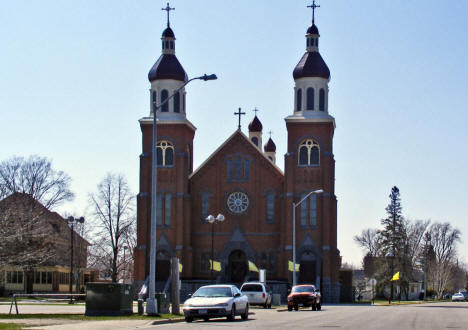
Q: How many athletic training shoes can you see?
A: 0